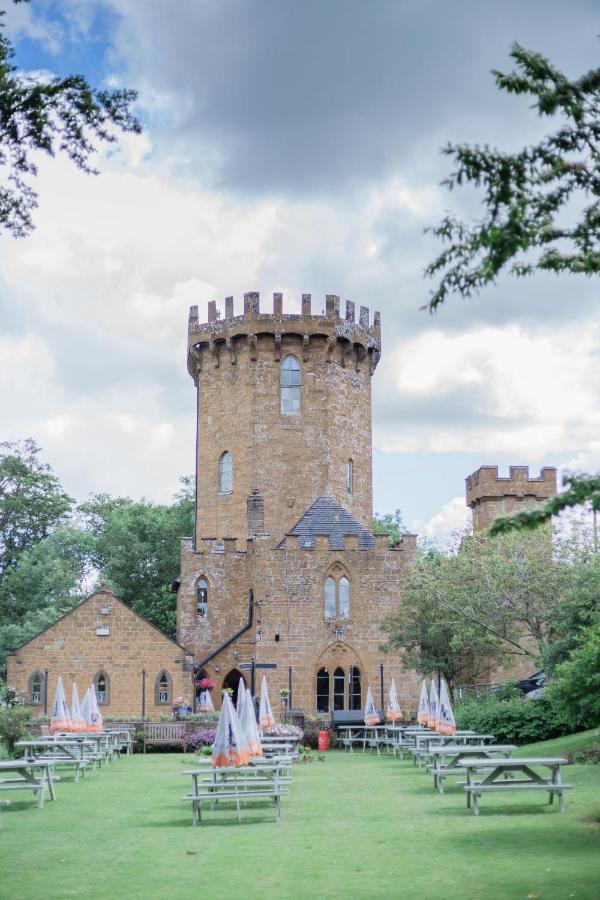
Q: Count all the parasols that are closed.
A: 14